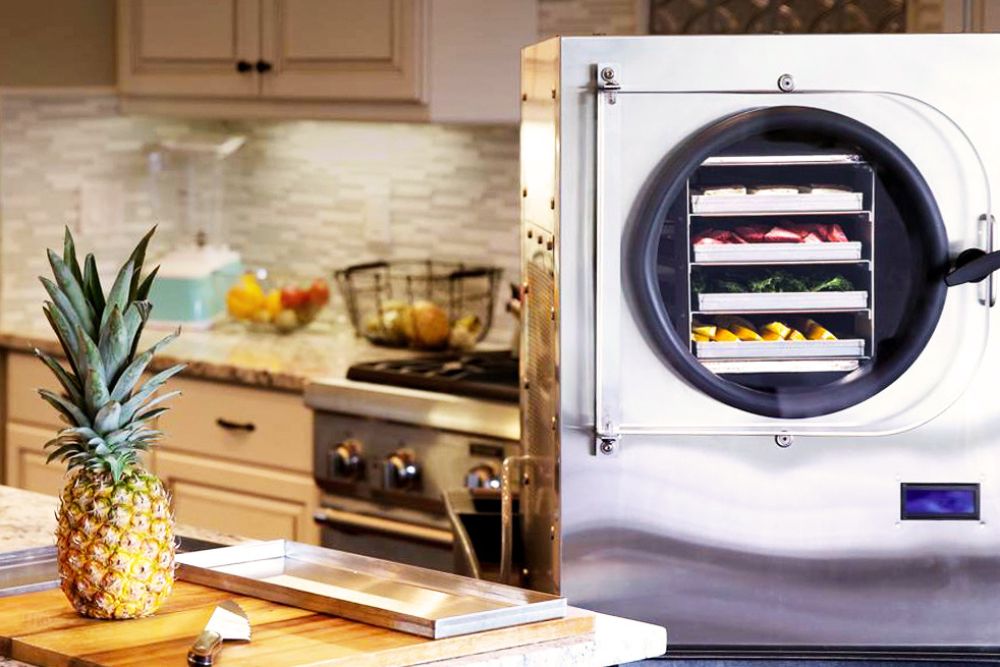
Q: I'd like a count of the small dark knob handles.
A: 2